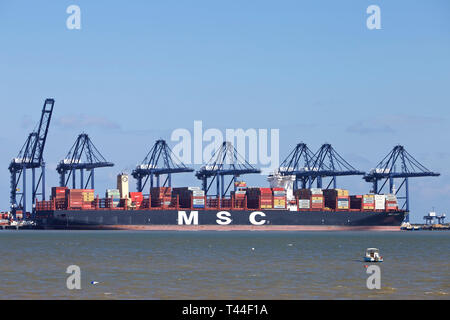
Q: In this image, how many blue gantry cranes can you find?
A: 7